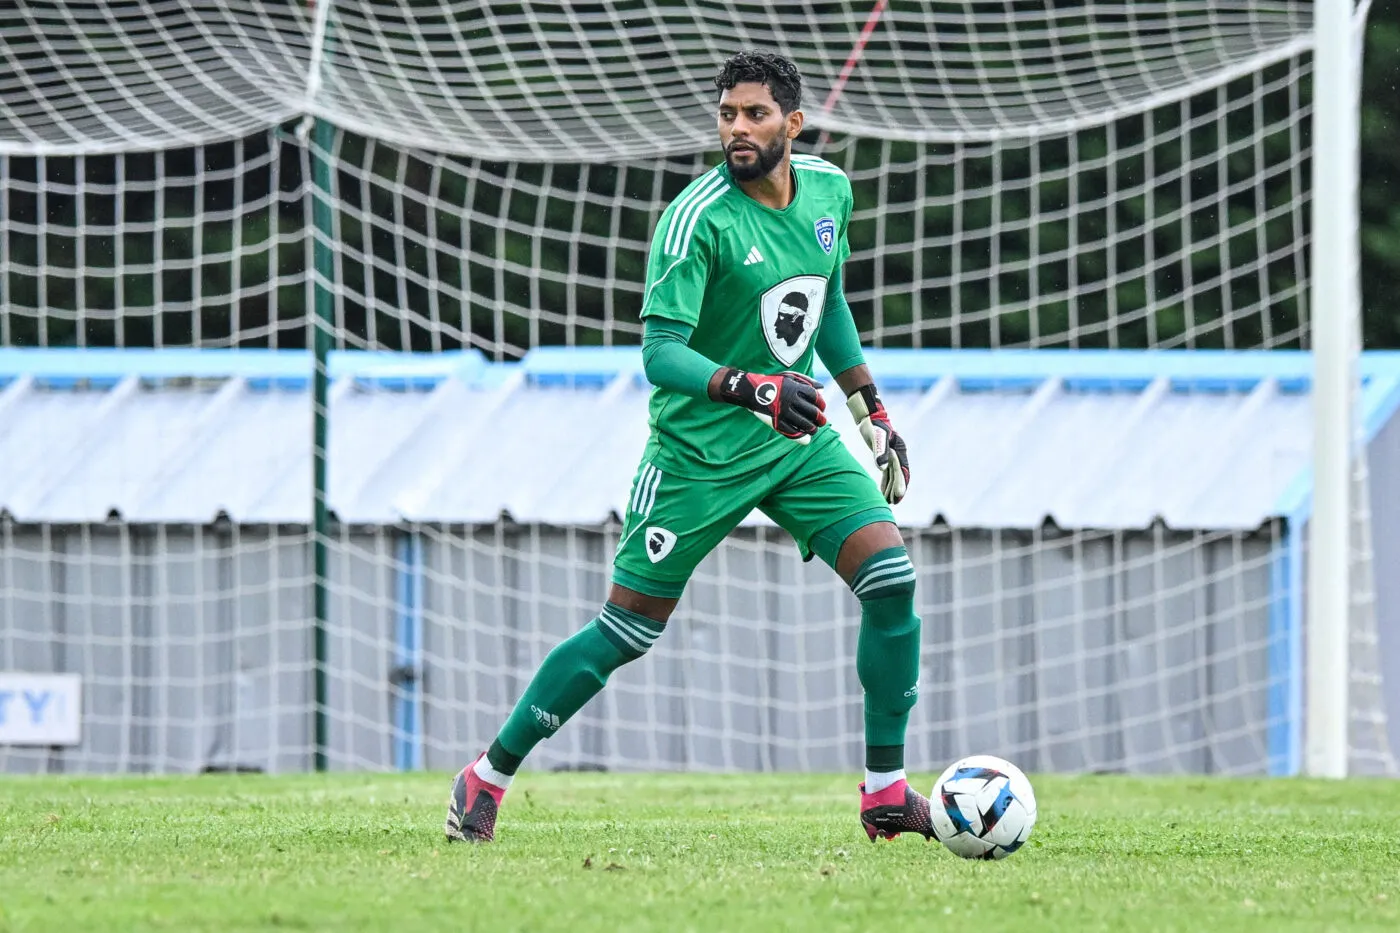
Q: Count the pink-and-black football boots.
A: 2